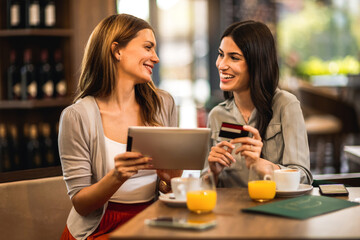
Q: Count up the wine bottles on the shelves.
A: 11